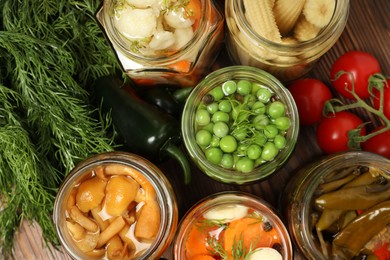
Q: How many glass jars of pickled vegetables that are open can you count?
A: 6